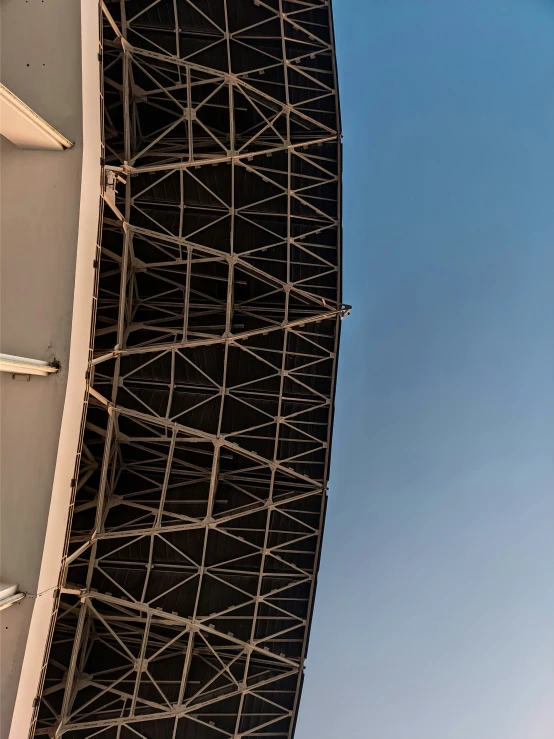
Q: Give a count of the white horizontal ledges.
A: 3